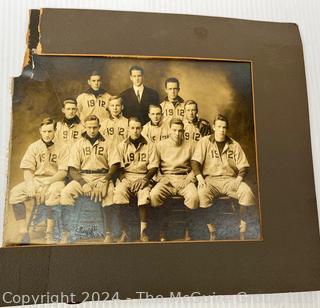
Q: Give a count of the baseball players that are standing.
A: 6